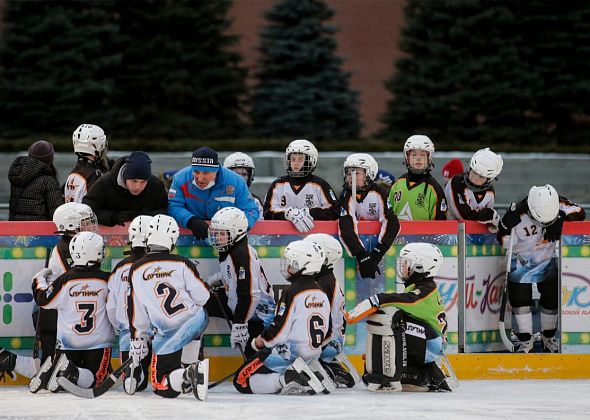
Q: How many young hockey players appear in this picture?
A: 15